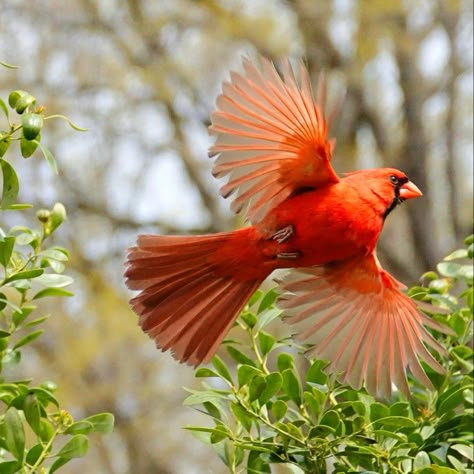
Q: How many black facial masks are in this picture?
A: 1